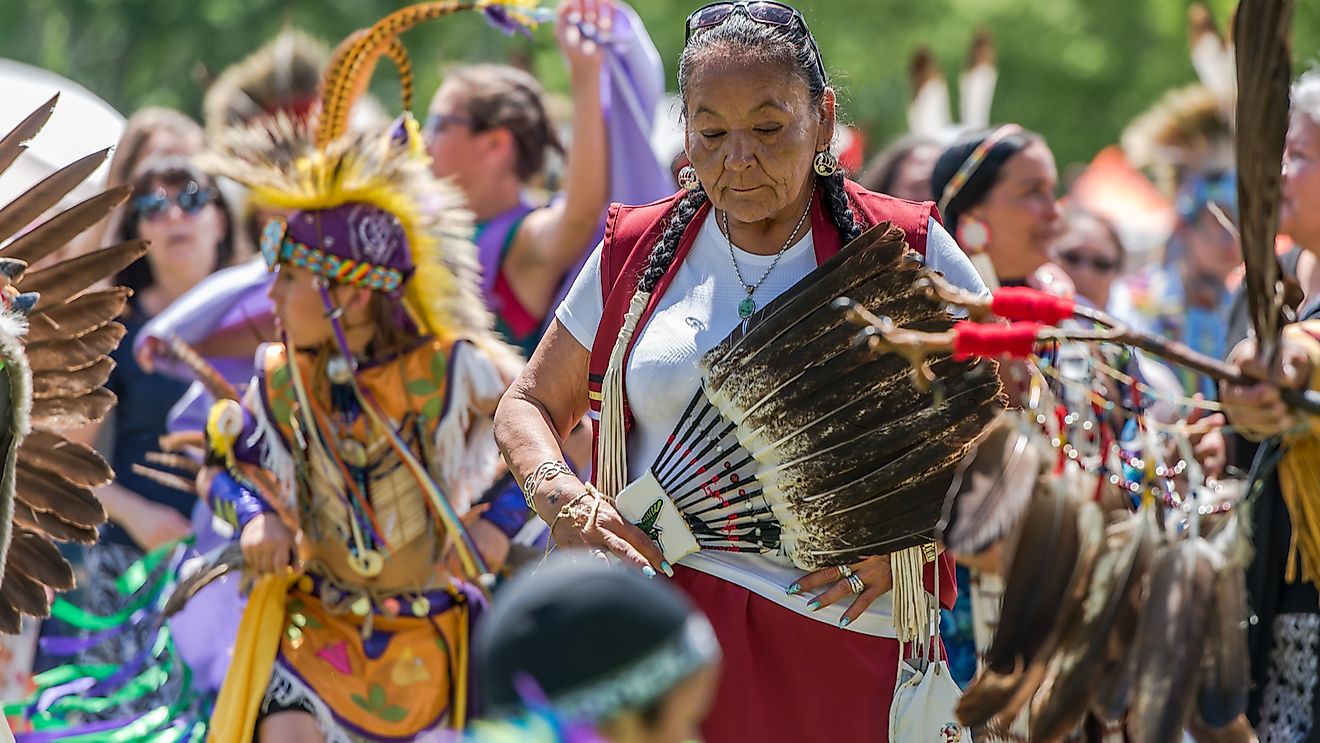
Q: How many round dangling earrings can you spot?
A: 3